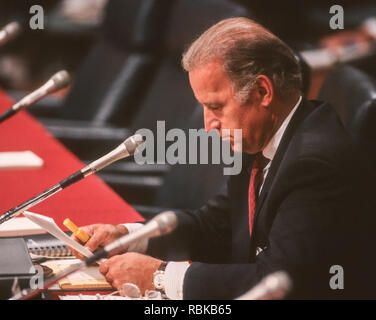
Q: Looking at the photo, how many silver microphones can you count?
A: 5